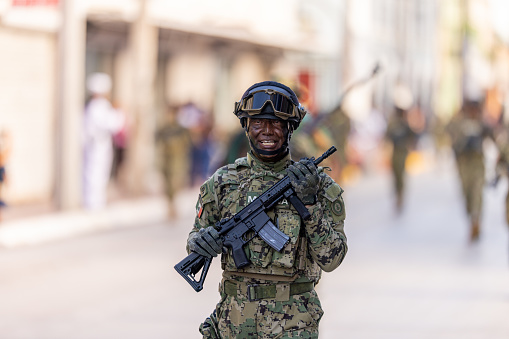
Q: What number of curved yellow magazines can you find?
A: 0